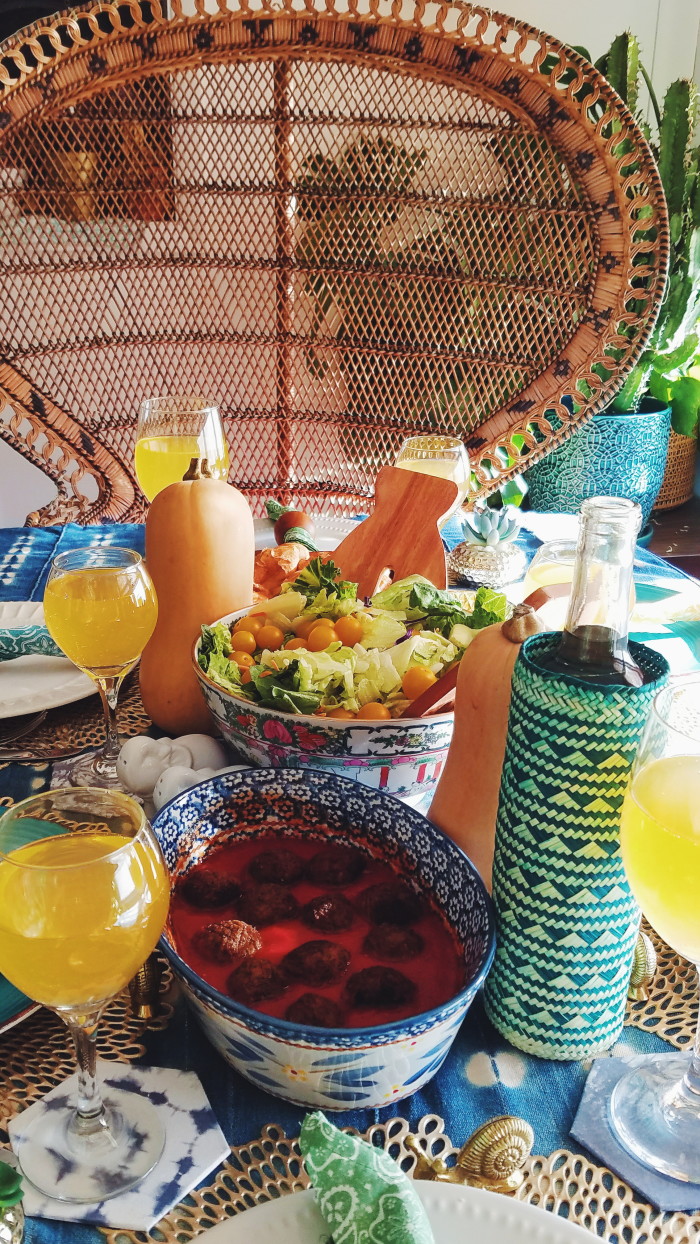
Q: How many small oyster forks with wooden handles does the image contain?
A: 0